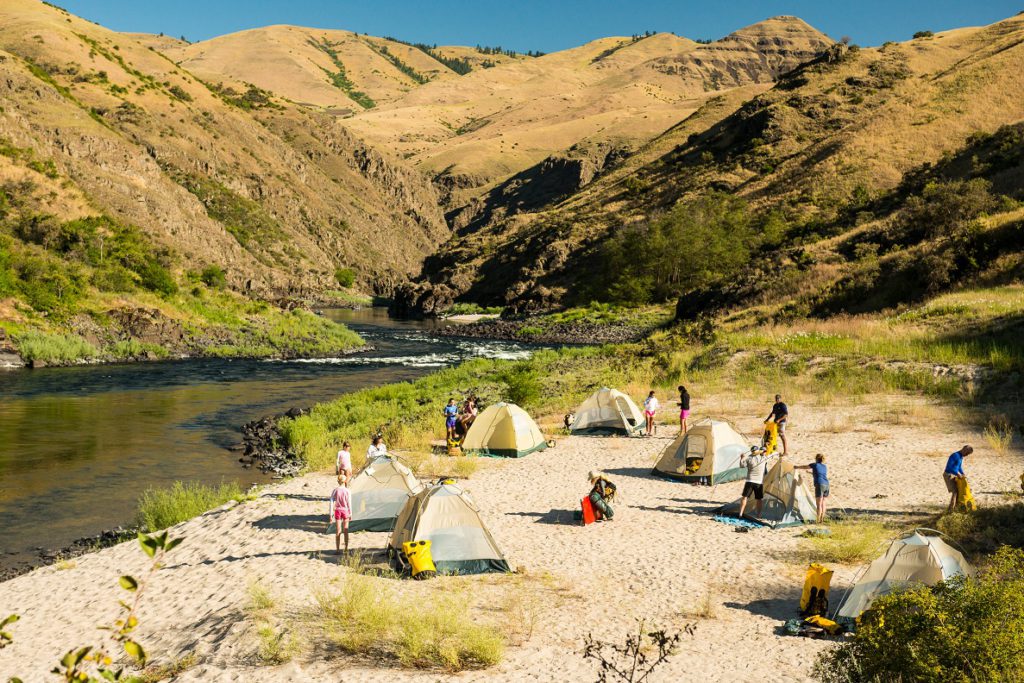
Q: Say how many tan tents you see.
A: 7